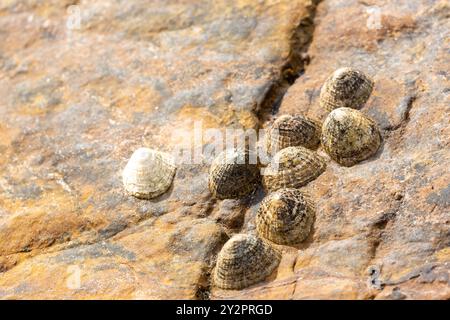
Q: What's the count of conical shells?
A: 8